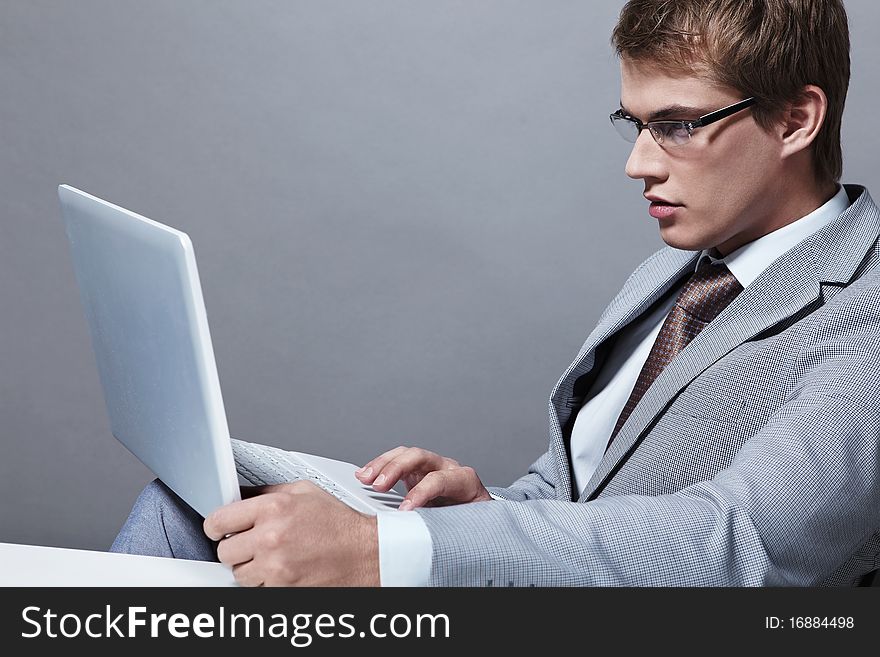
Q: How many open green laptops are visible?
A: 0